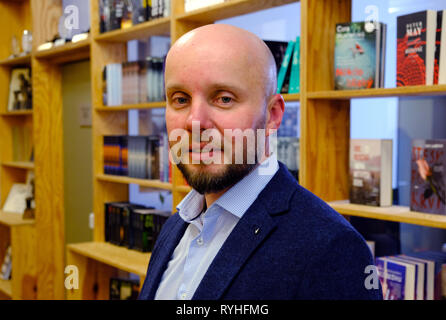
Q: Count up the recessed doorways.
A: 1